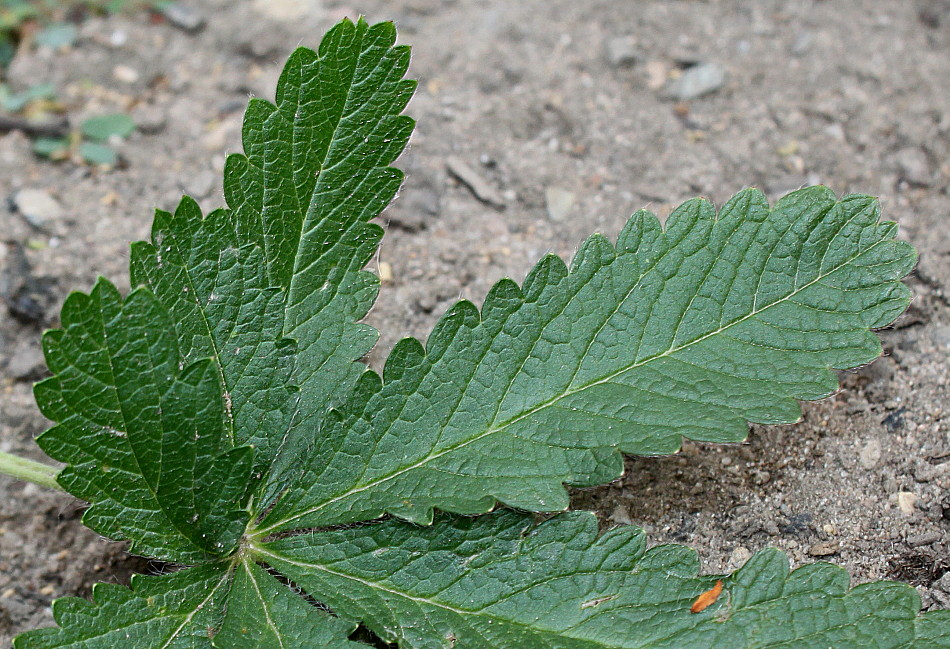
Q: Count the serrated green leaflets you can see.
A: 7